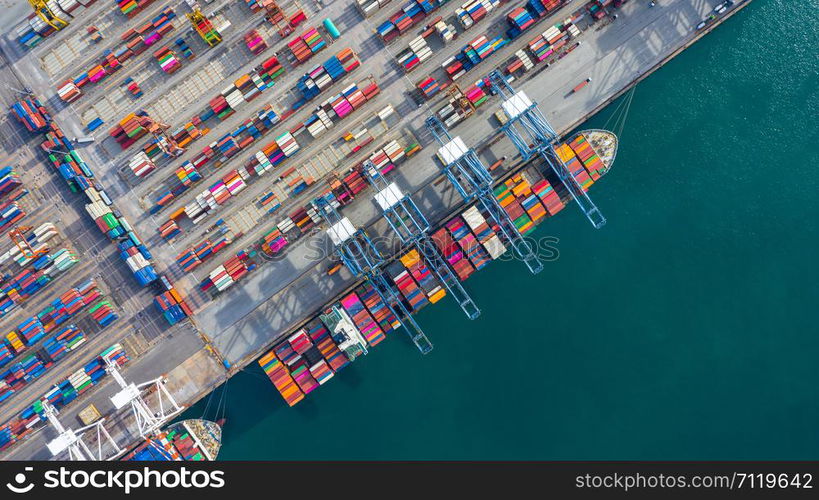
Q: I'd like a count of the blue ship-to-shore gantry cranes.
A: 4